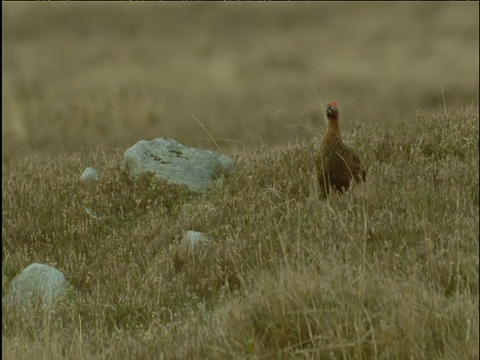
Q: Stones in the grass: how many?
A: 4